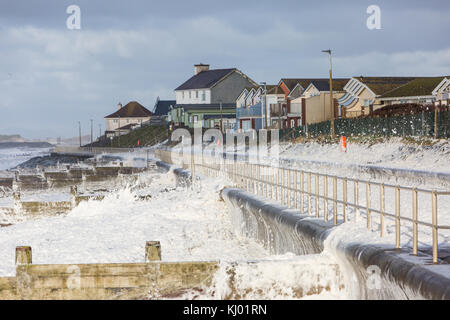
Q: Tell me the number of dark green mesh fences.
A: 1